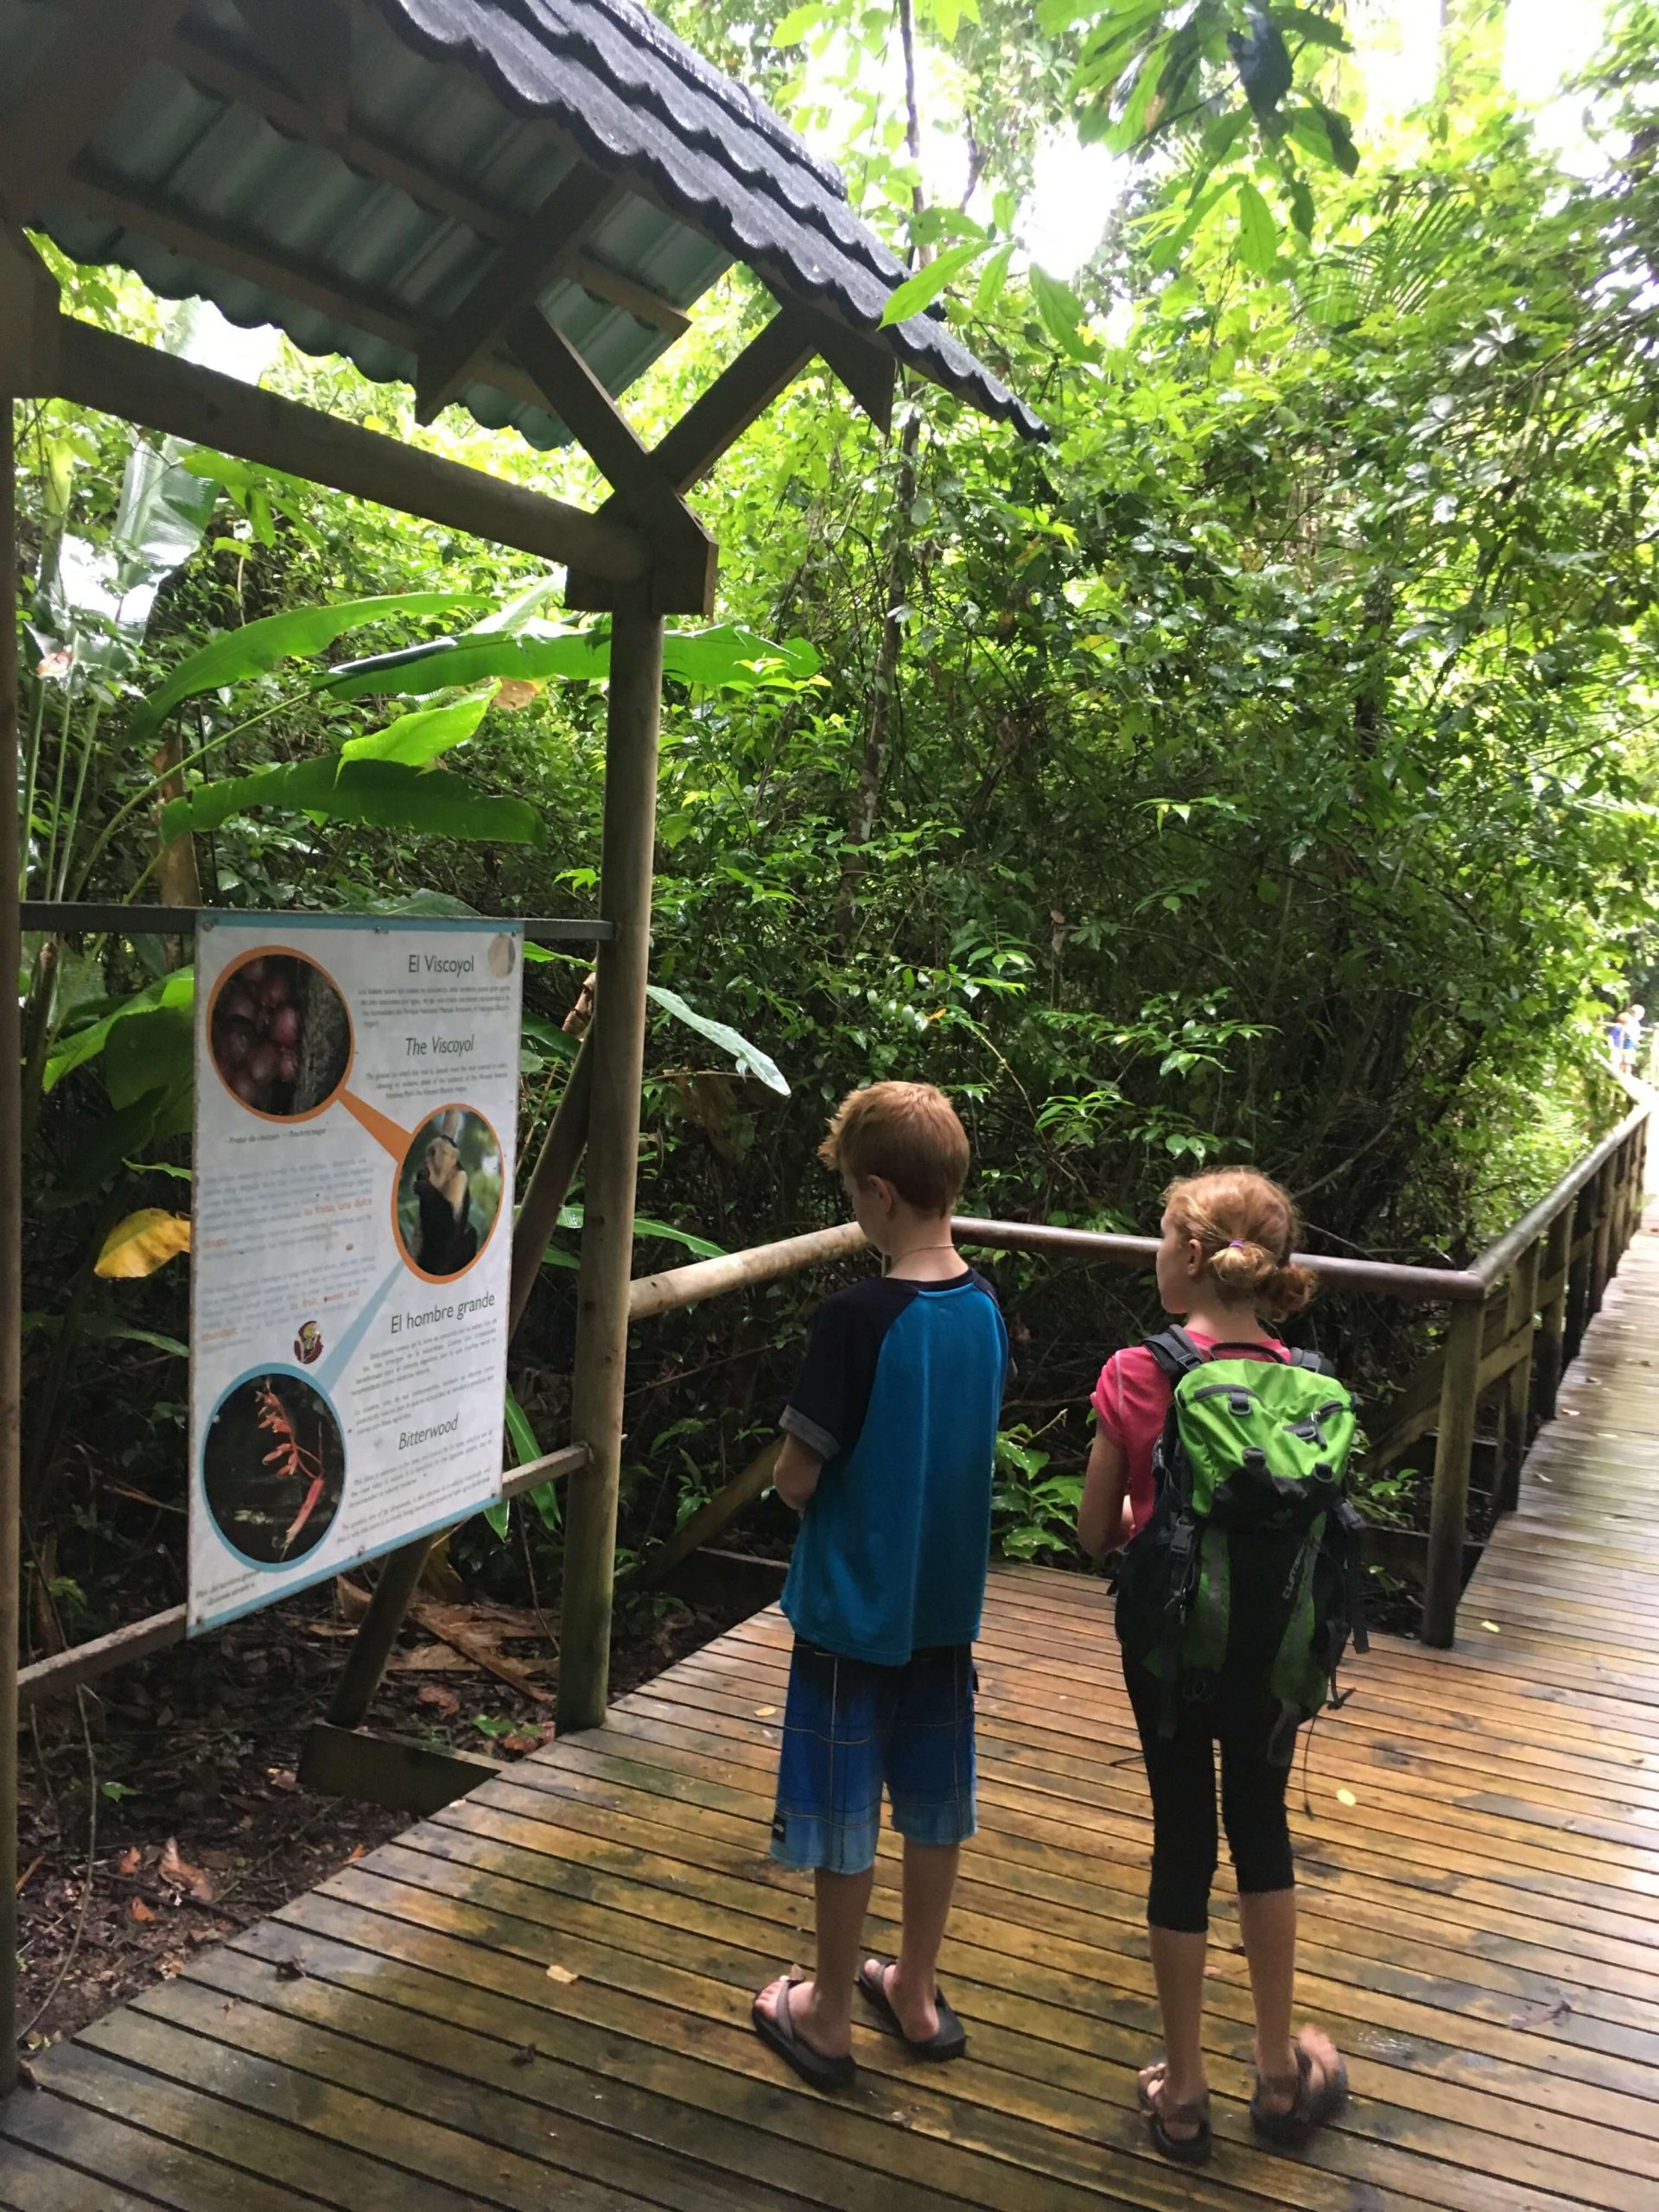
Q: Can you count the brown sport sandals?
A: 2